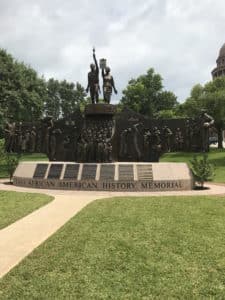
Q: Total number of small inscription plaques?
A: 7